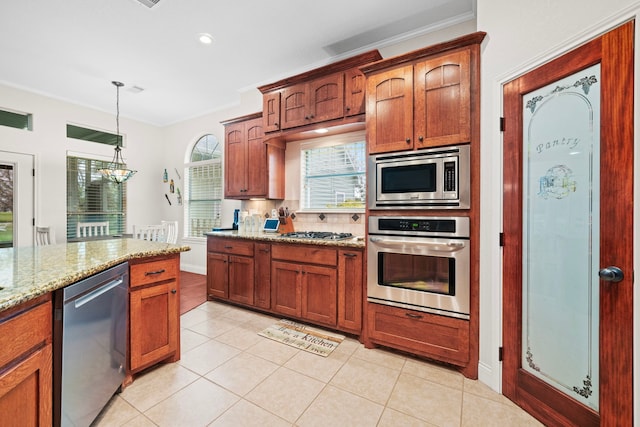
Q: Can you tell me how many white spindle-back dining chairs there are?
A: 4